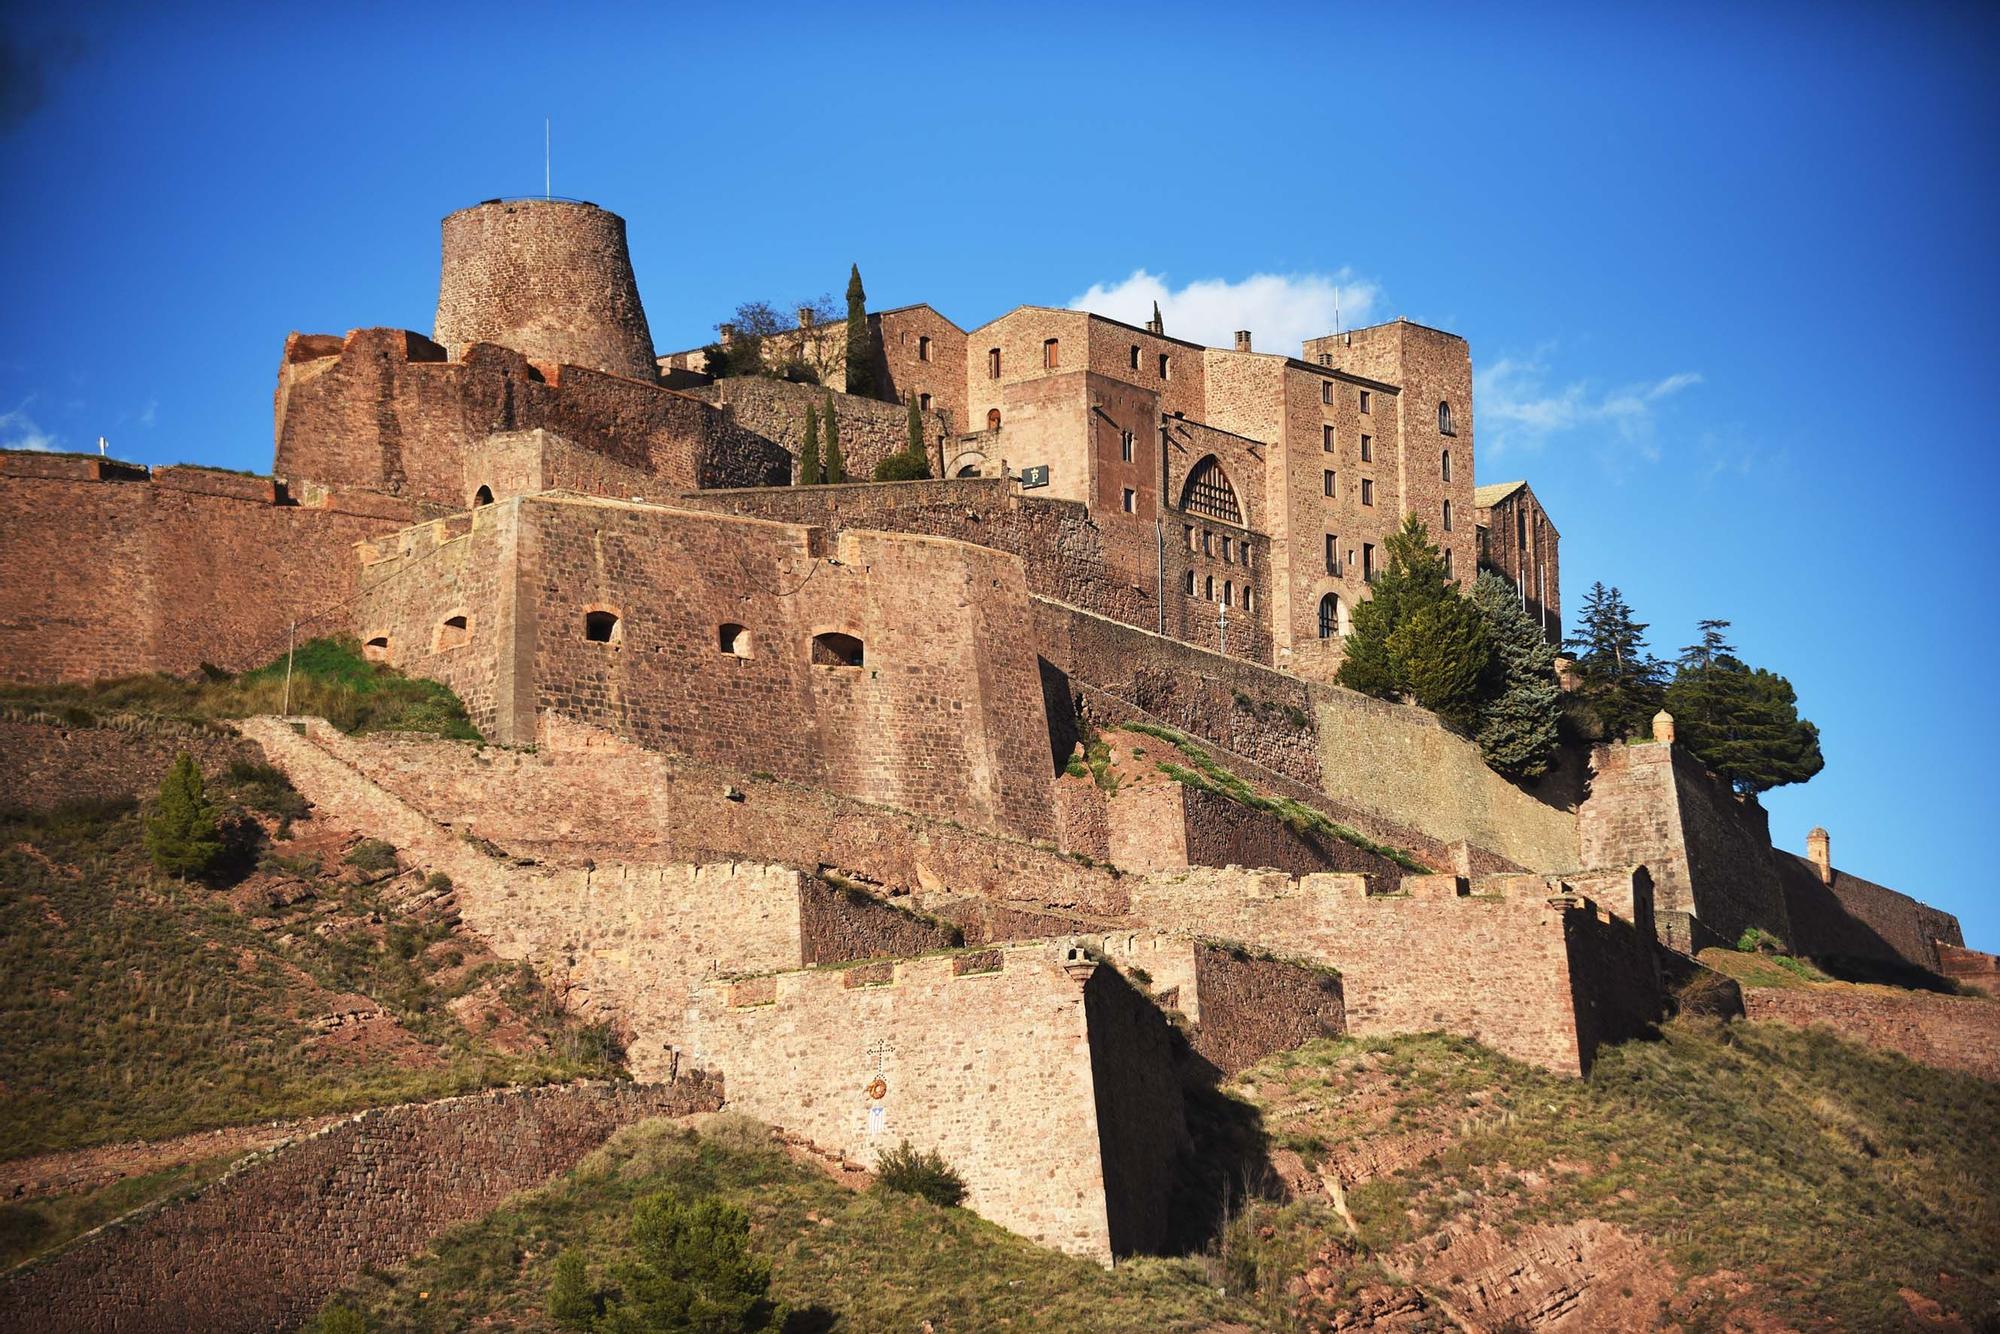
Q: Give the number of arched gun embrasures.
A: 5